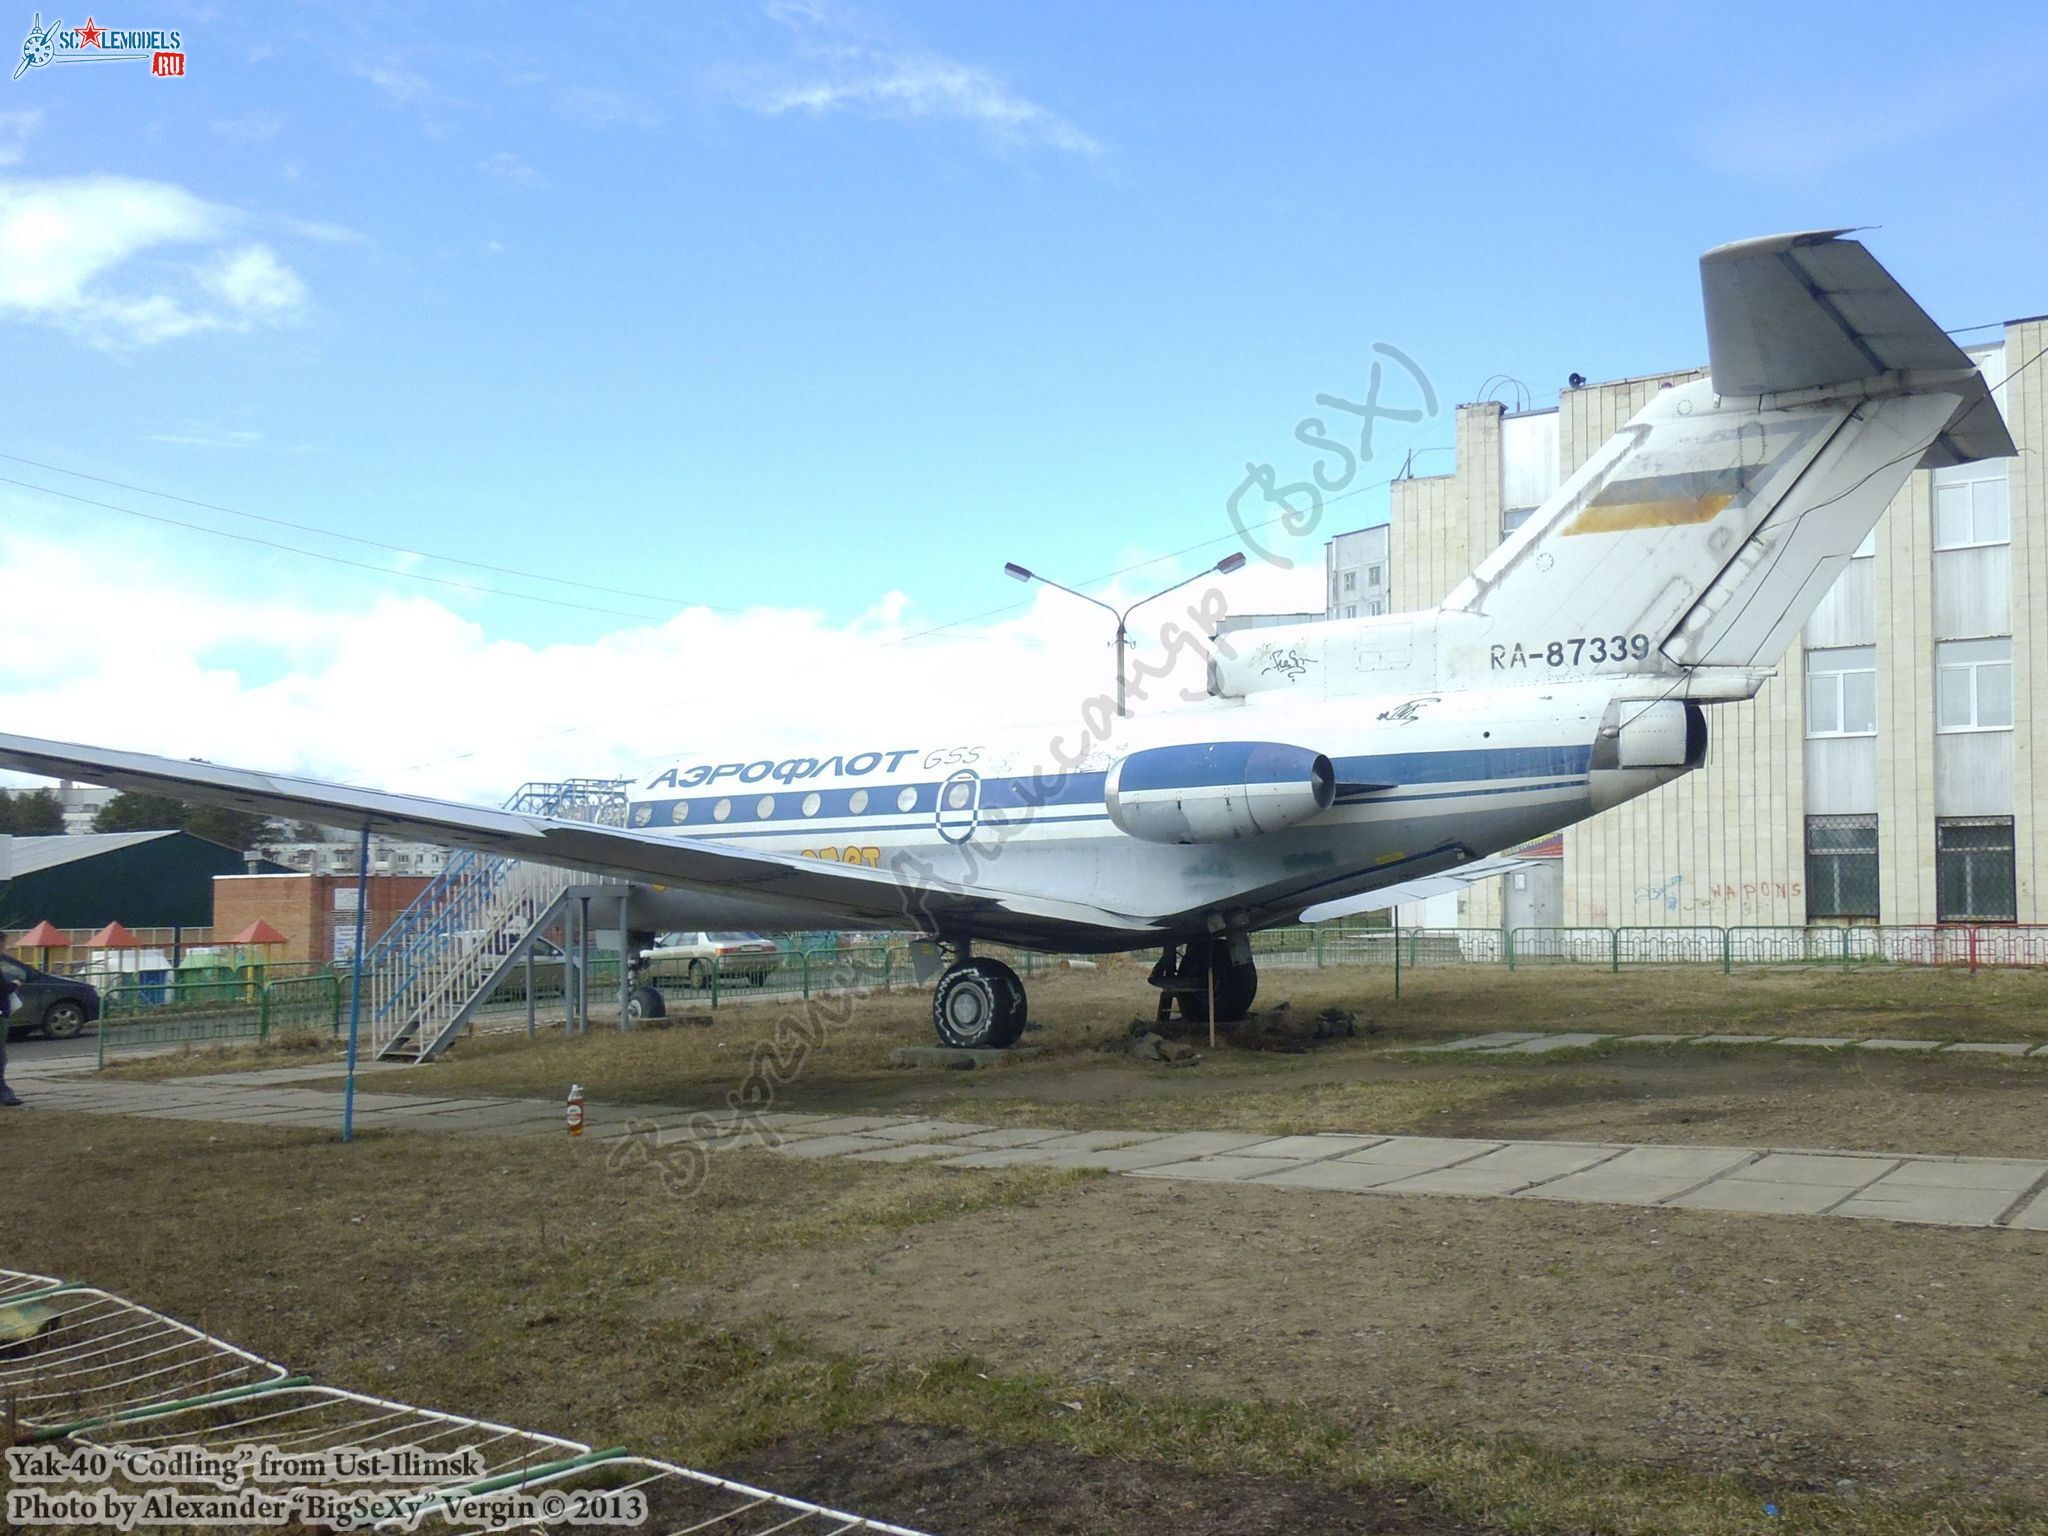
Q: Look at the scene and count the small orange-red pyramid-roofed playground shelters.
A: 3